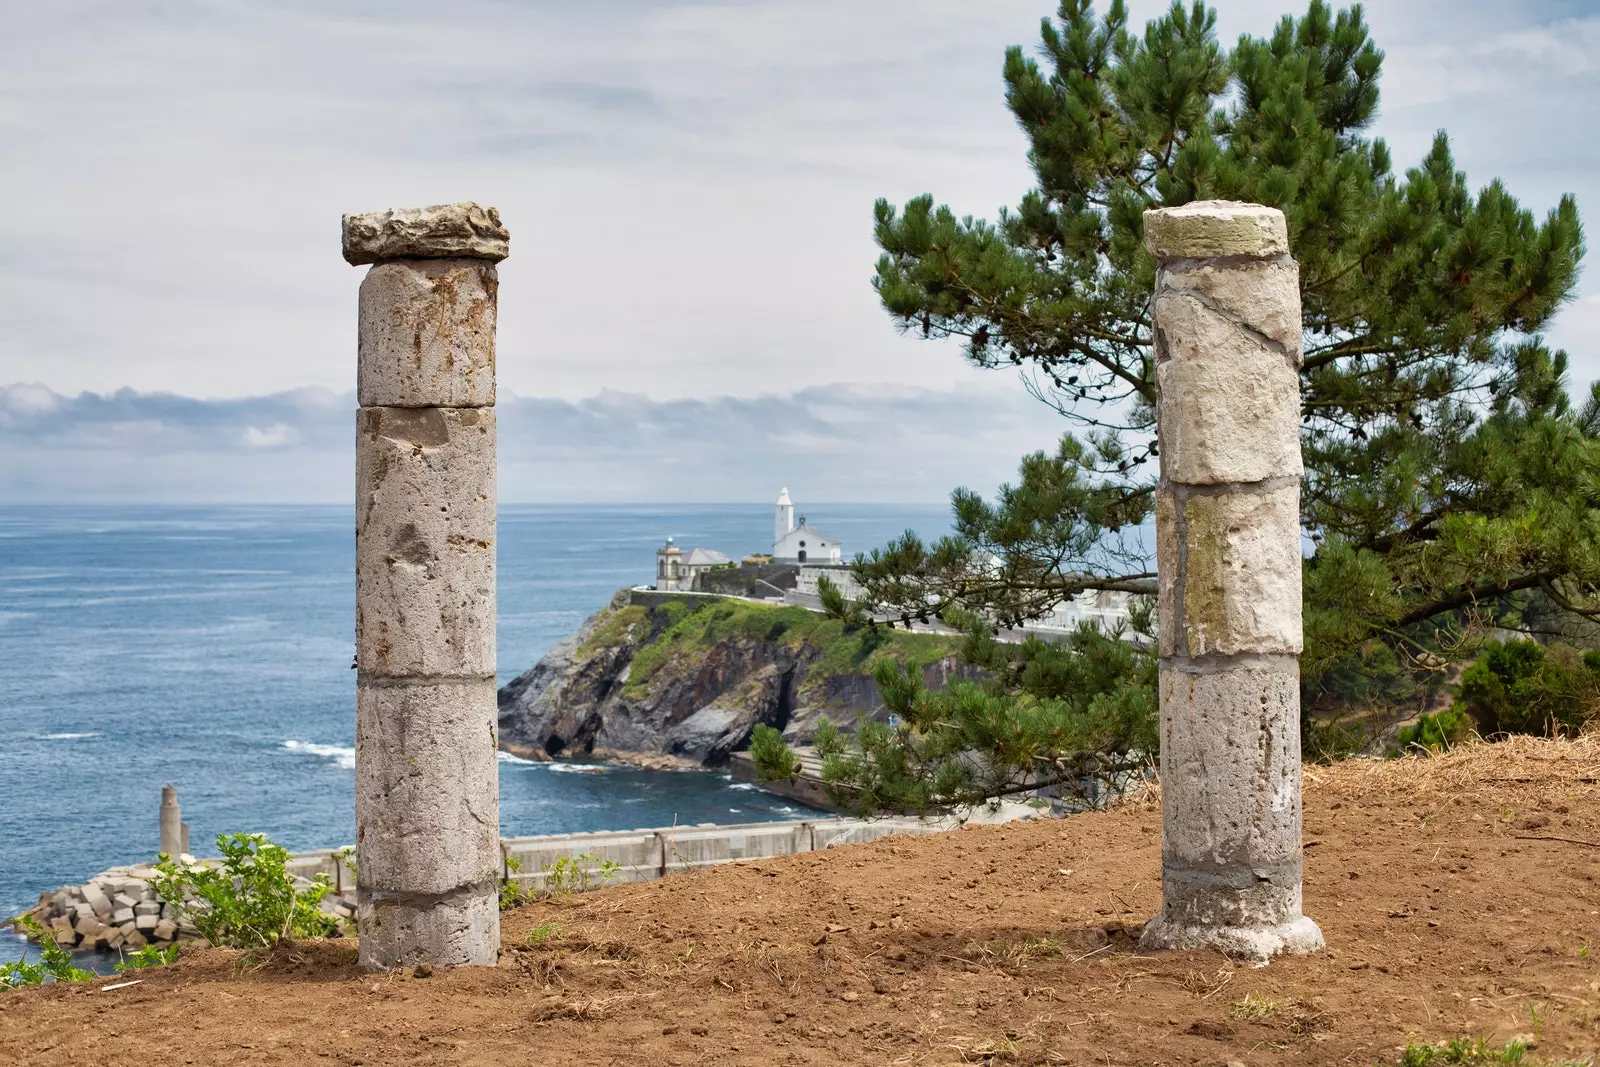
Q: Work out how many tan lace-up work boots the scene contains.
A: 0